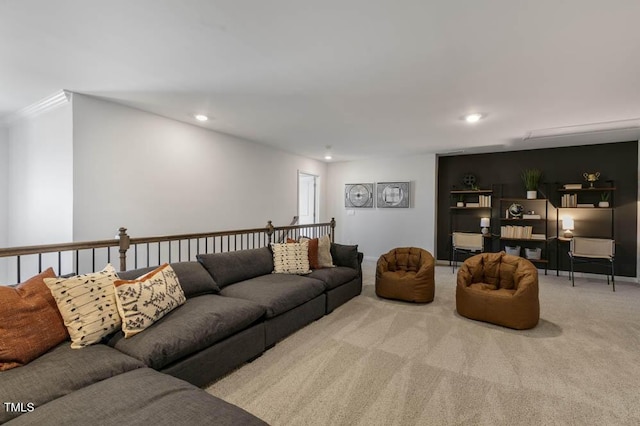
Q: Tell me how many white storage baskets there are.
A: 2